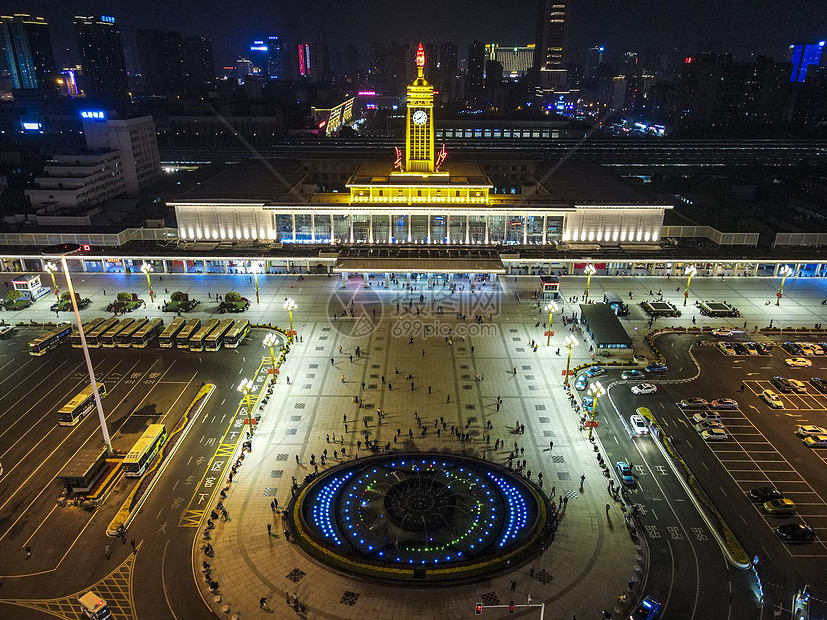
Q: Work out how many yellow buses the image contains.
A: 13